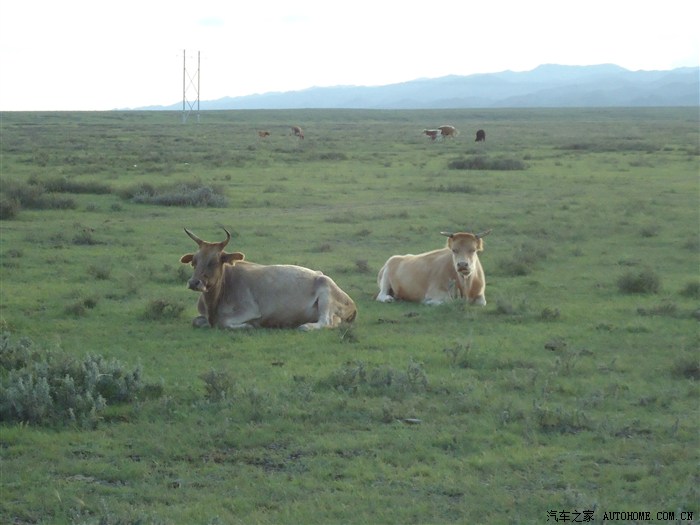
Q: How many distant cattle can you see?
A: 5